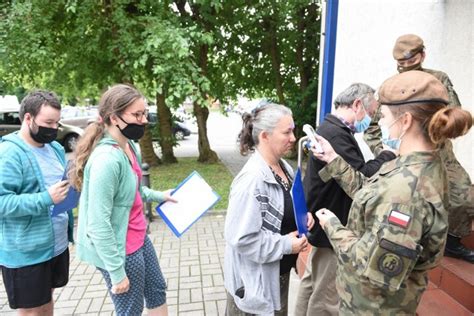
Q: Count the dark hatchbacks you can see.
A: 1